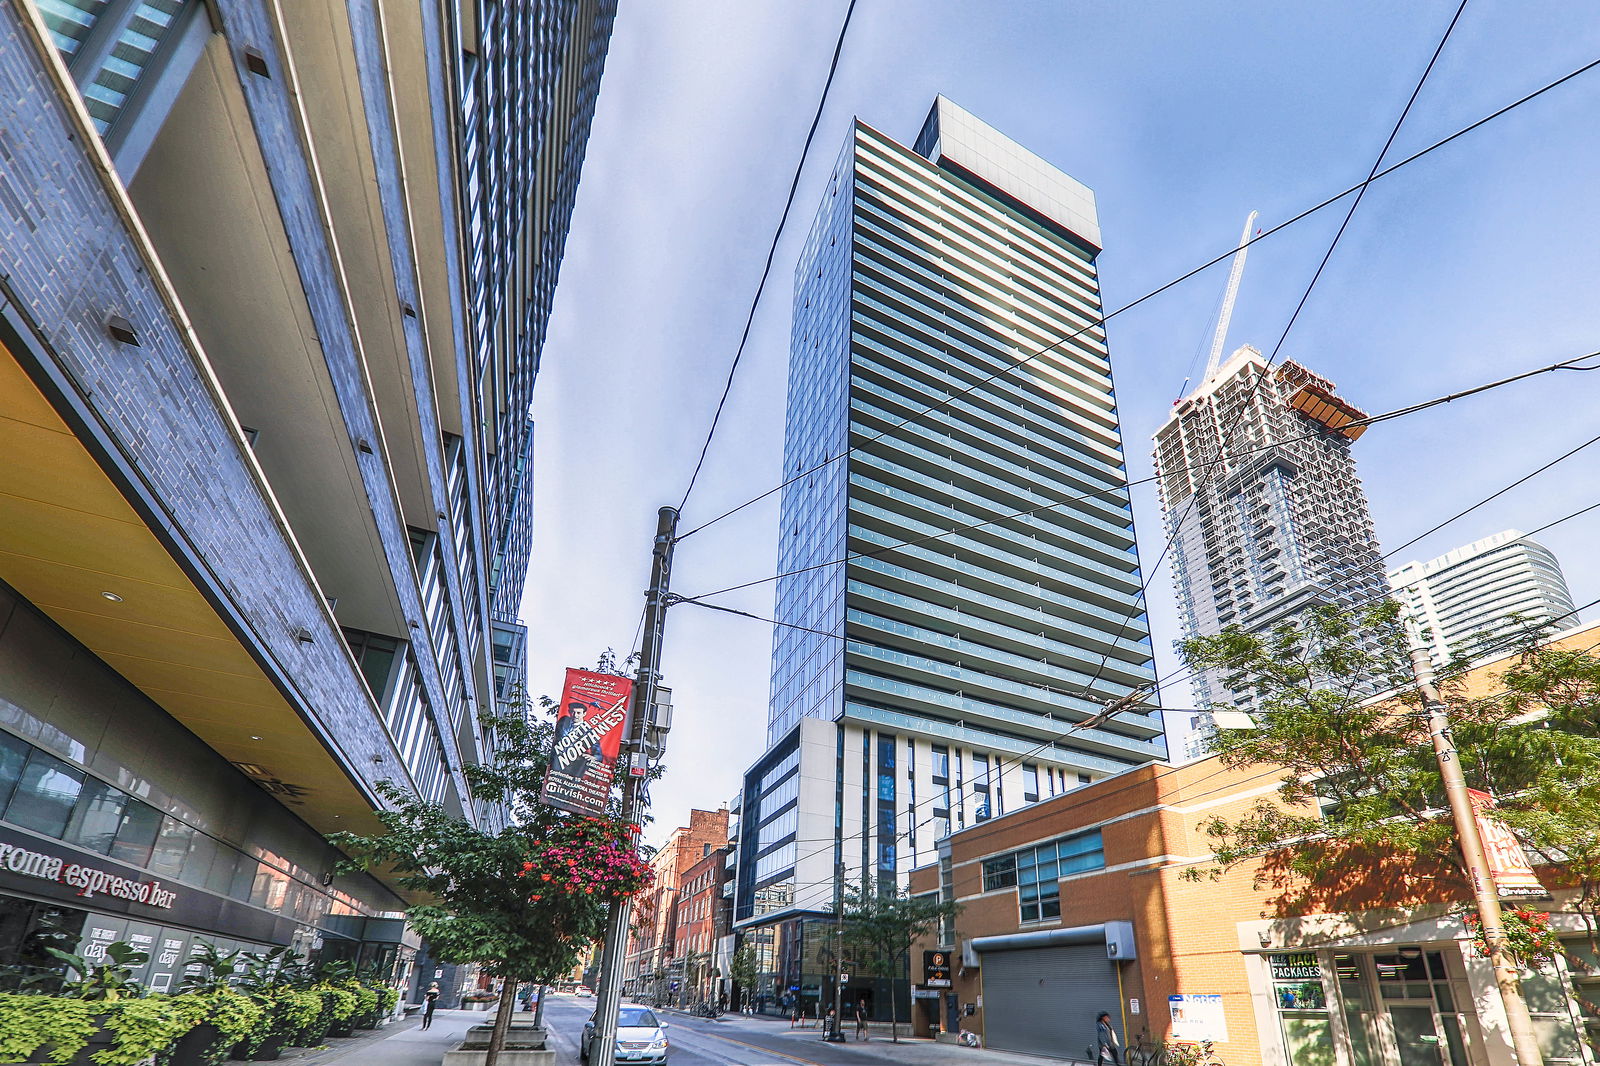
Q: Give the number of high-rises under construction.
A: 1